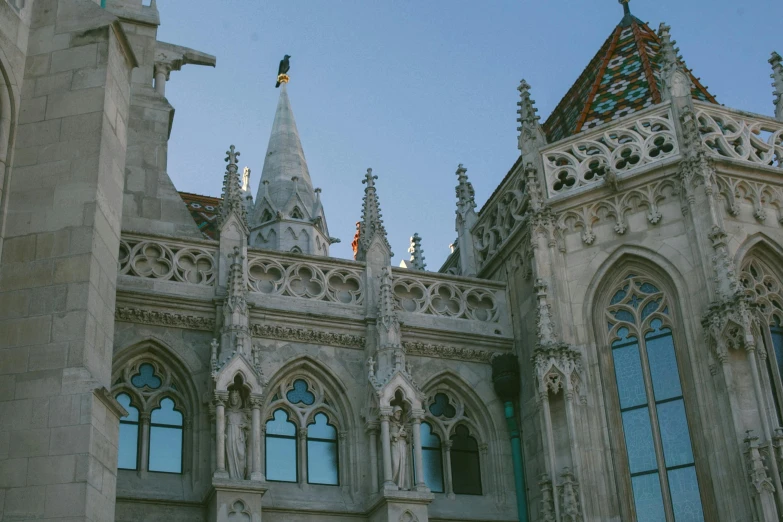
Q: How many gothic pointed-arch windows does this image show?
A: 5